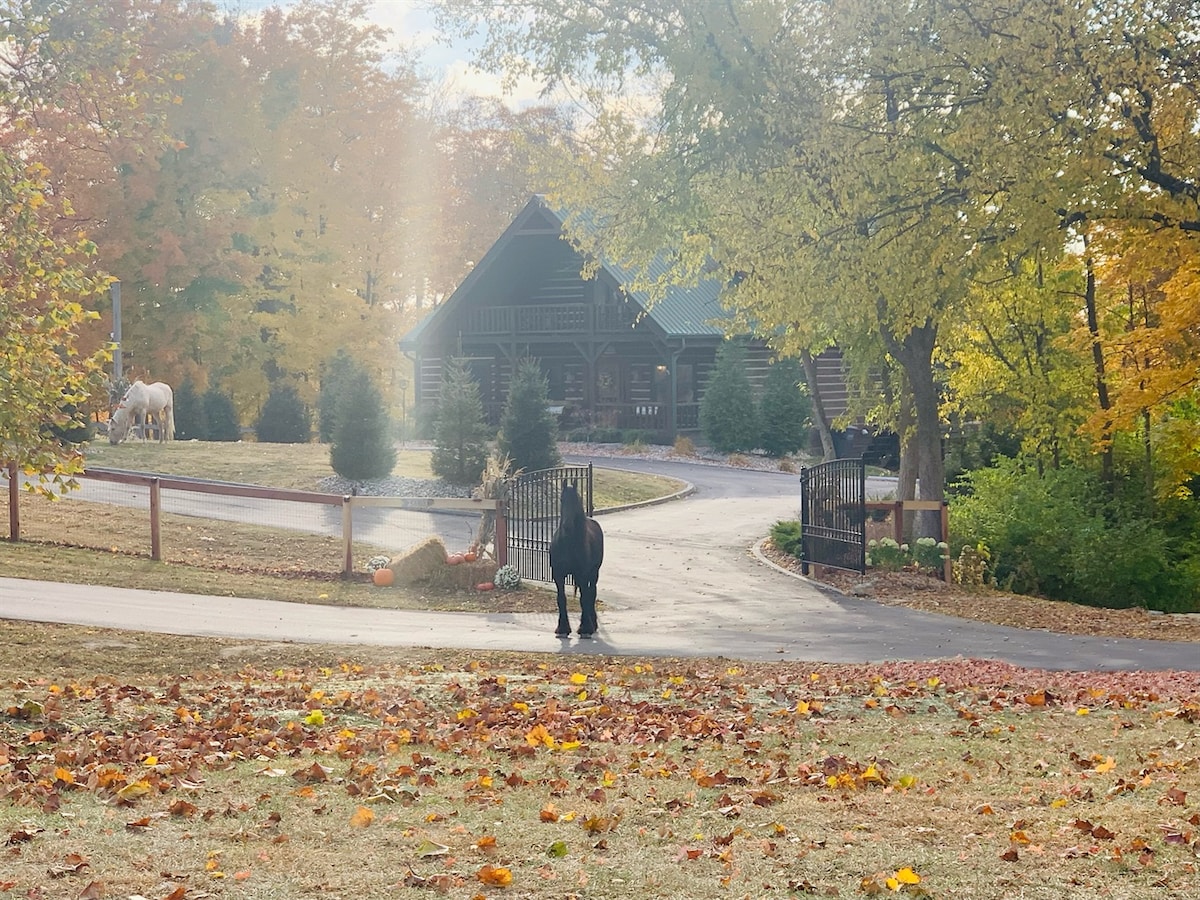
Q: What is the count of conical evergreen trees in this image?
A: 9